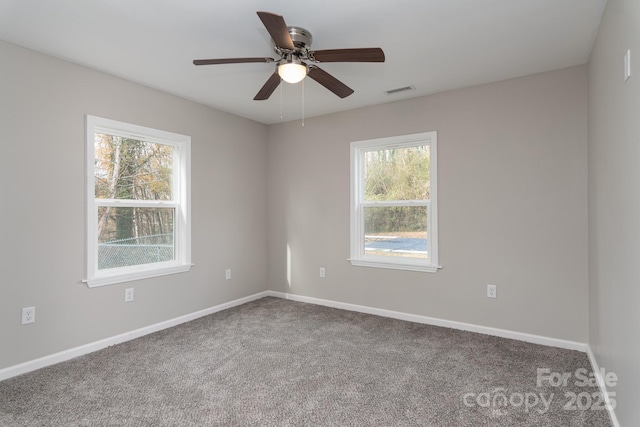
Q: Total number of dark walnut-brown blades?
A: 5